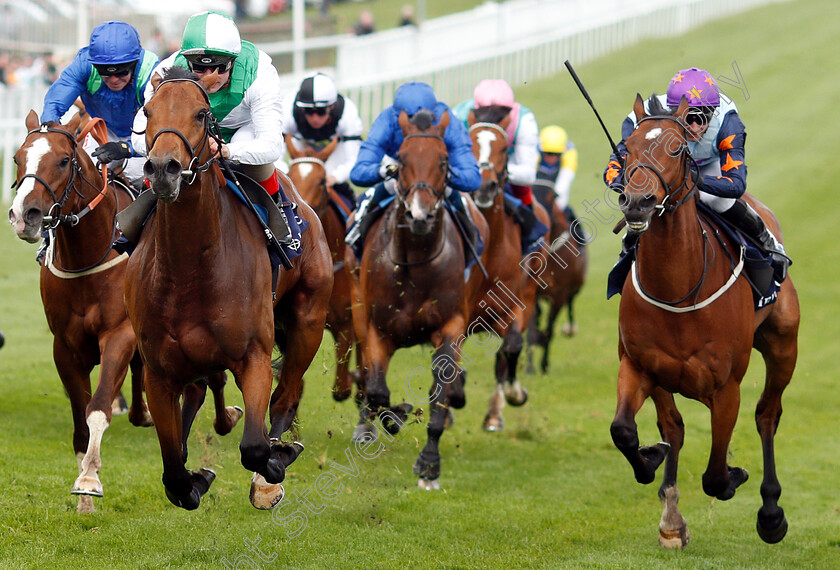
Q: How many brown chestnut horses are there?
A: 7